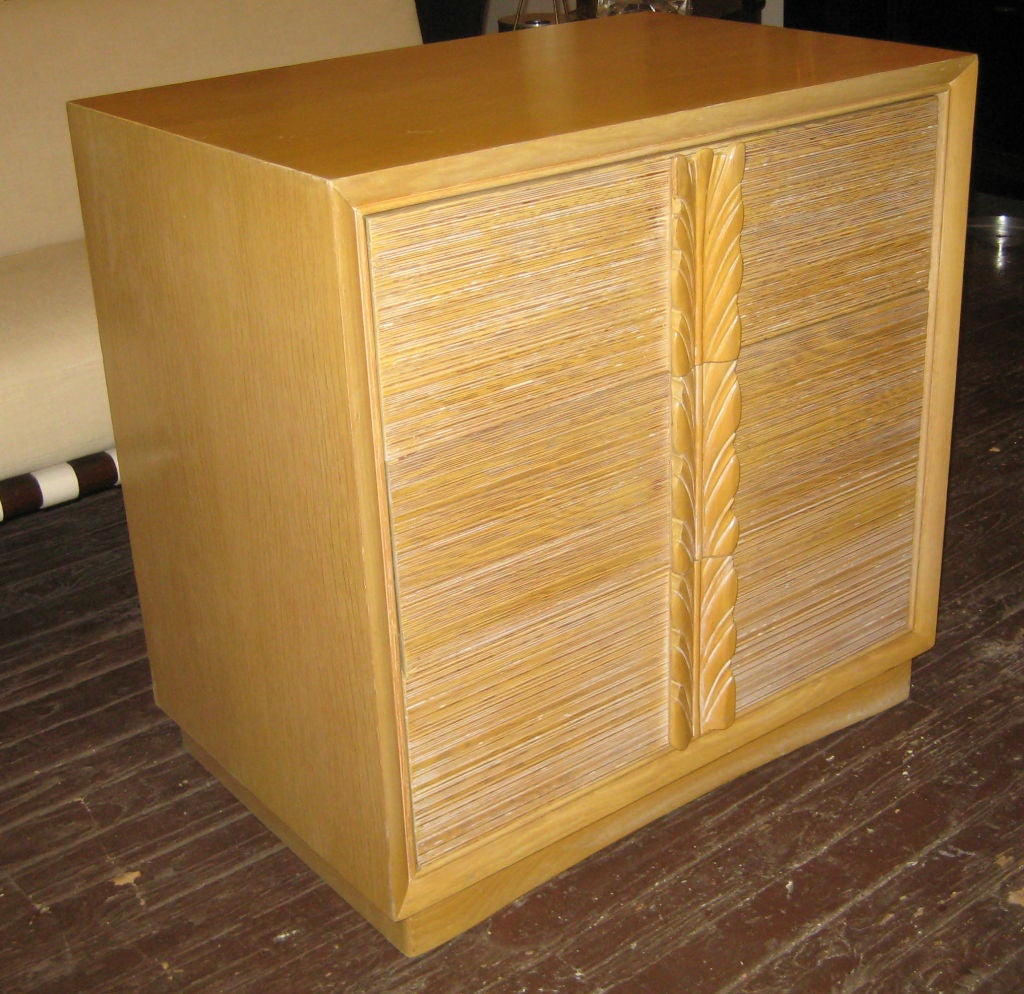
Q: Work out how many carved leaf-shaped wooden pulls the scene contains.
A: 3